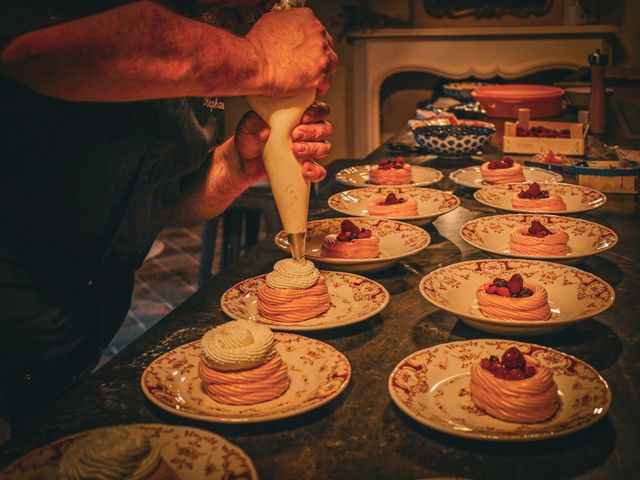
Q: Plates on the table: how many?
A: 11